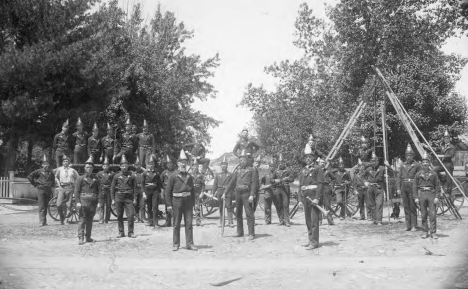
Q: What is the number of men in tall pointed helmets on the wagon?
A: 6